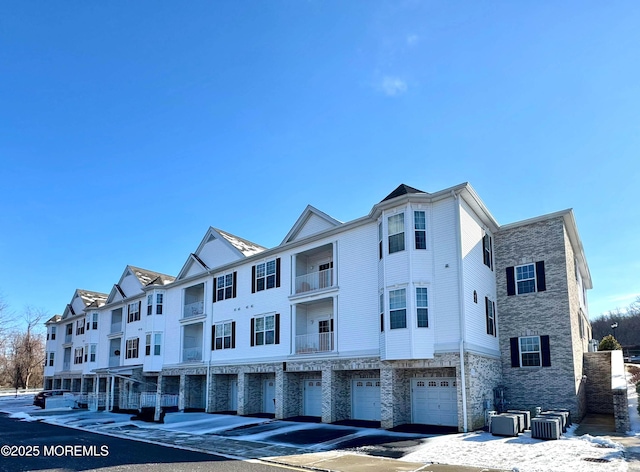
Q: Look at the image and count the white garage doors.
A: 5